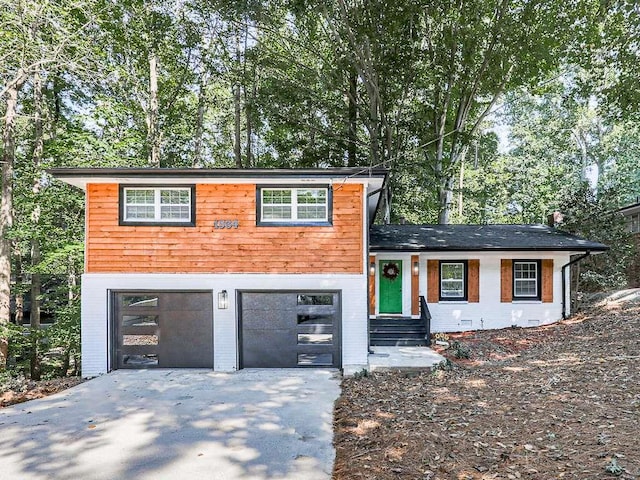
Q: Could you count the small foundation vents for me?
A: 2